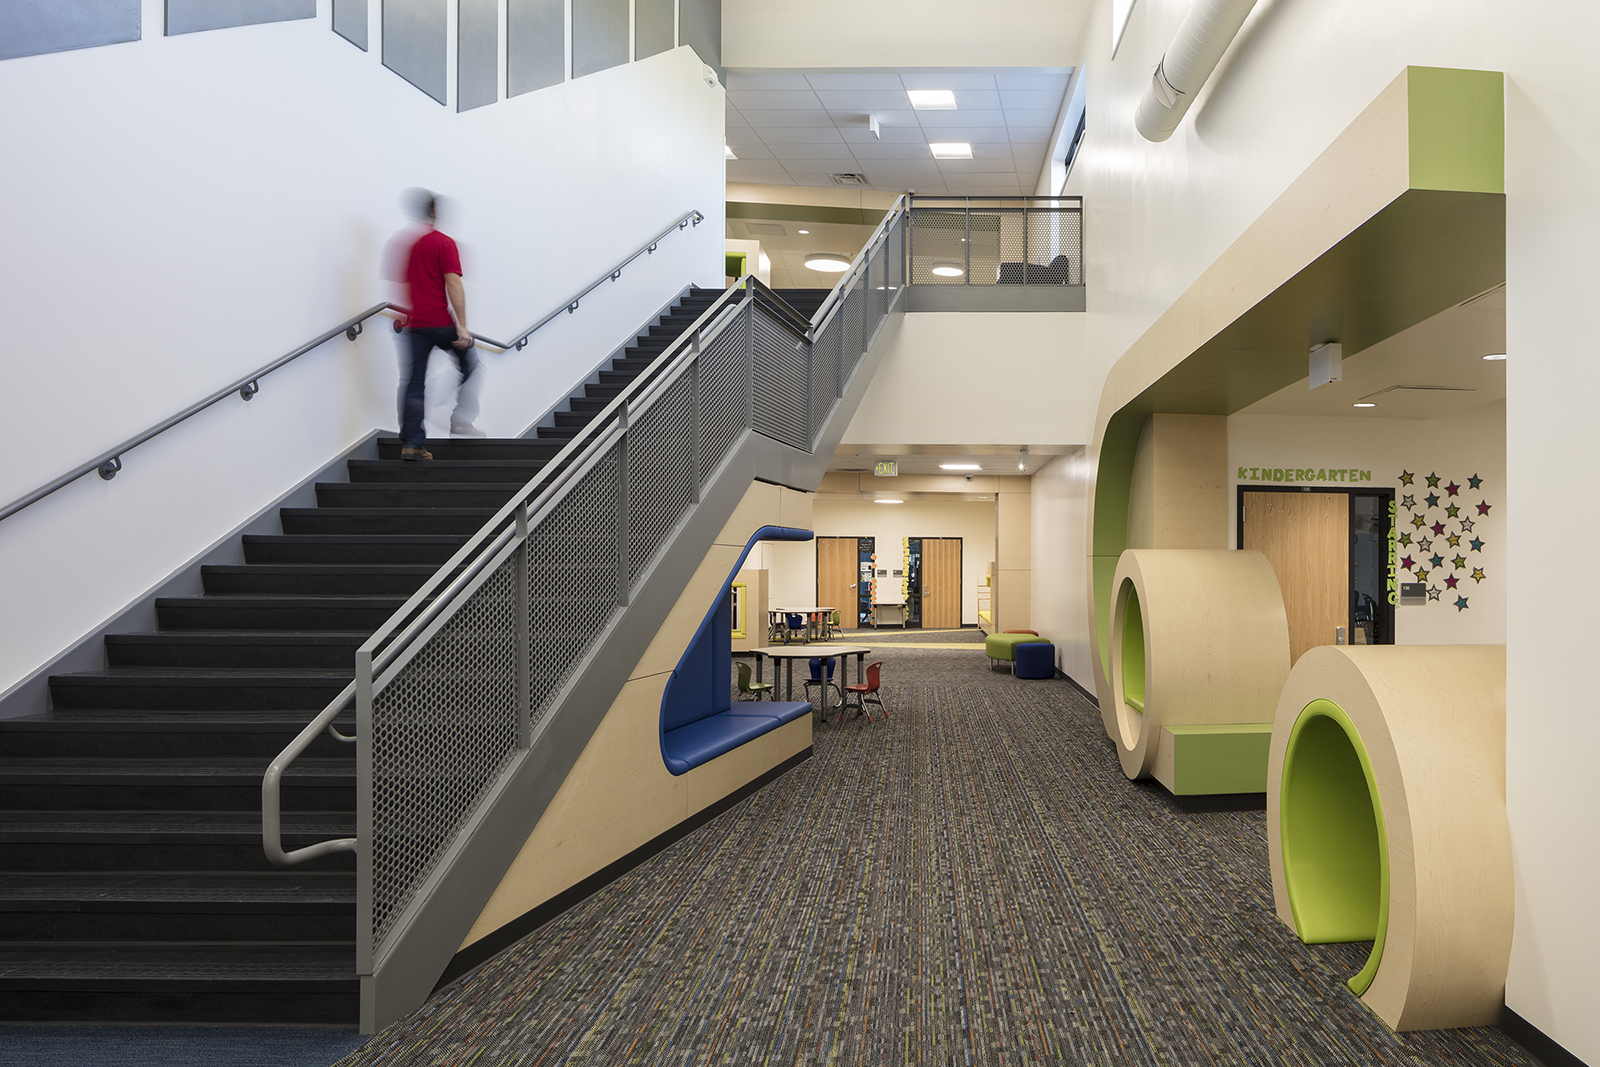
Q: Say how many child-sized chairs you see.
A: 7